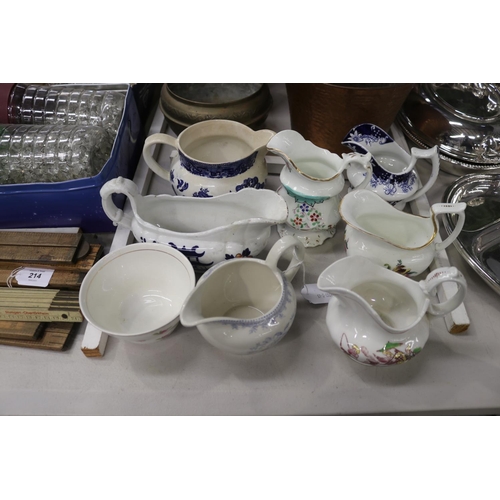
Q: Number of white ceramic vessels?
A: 8